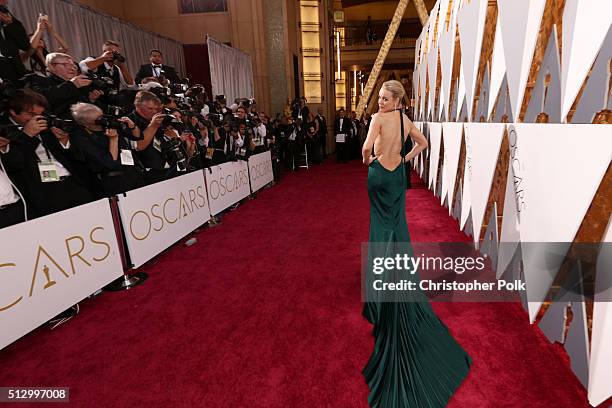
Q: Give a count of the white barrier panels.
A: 4